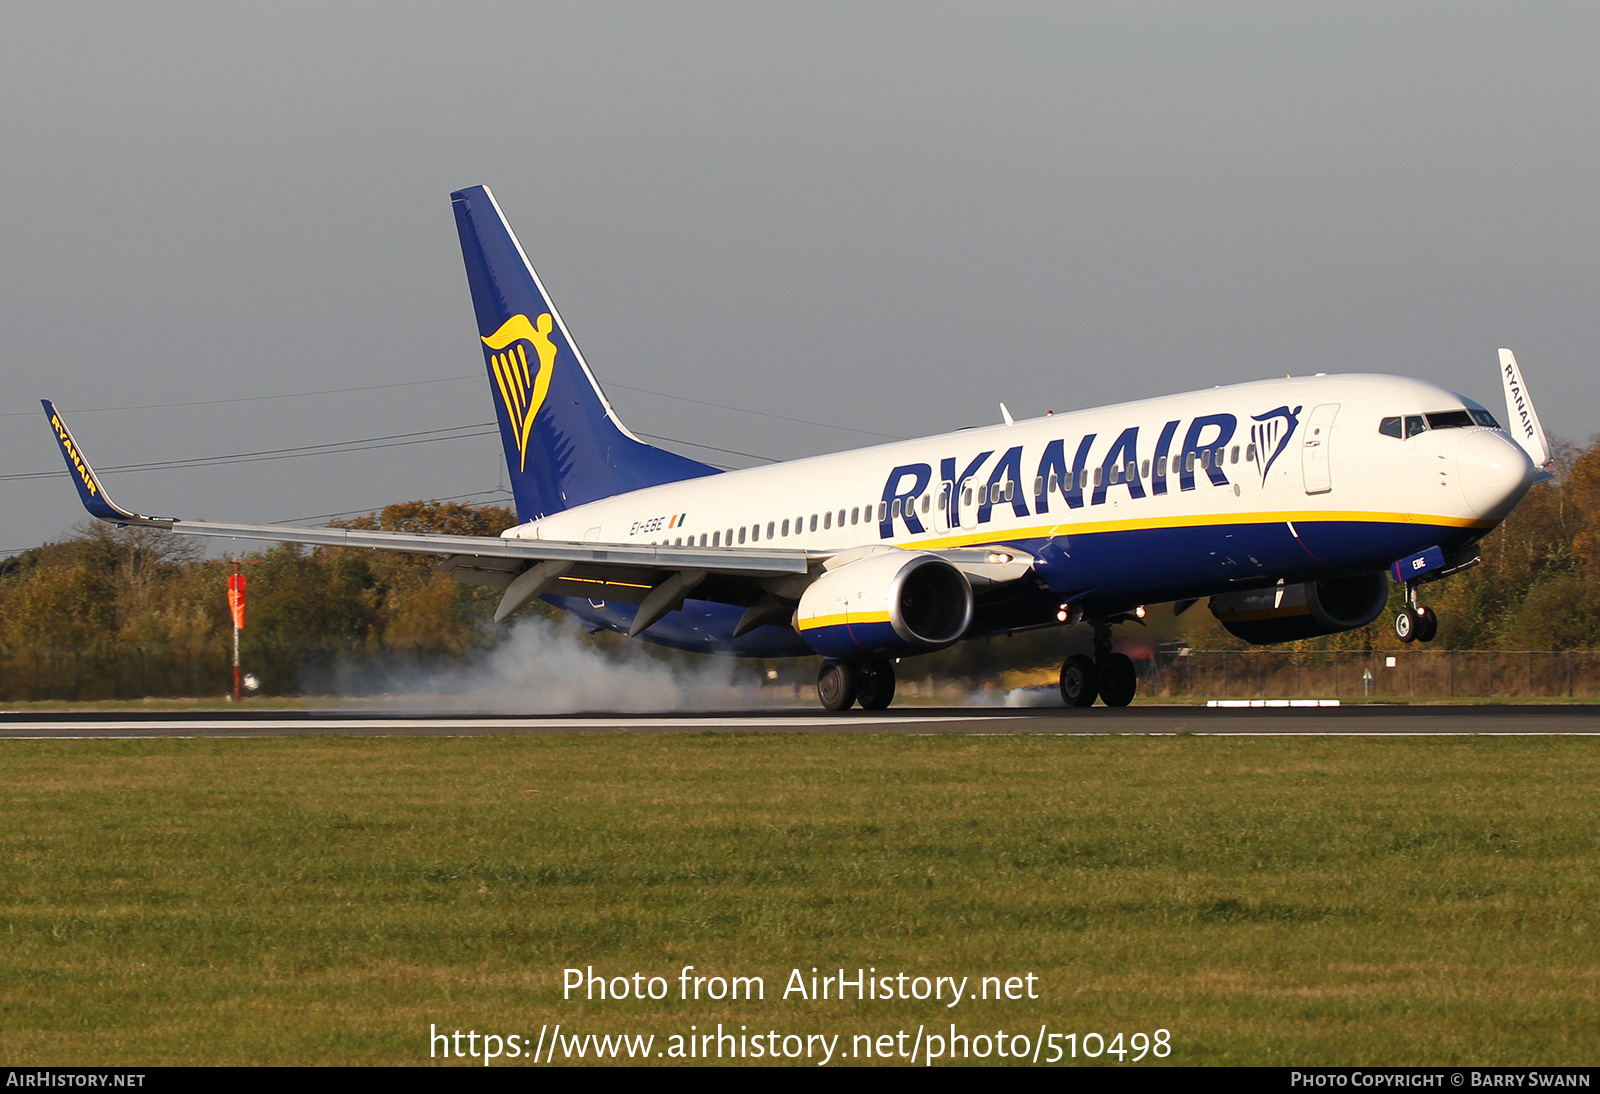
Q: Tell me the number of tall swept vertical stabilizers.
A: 1